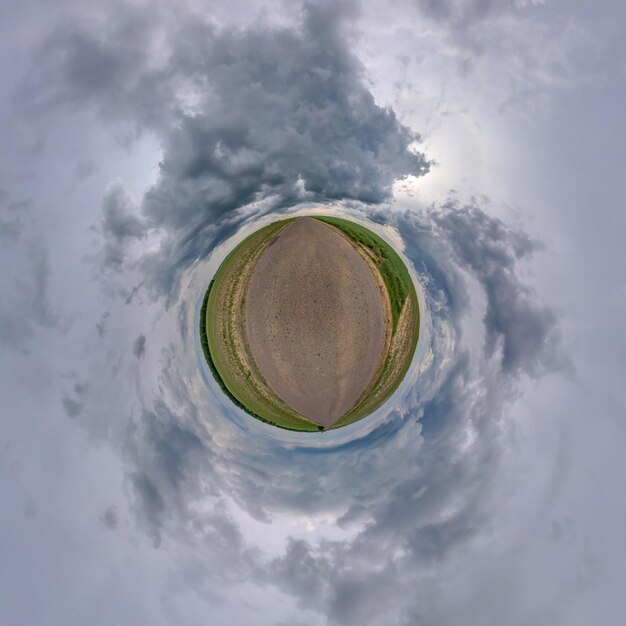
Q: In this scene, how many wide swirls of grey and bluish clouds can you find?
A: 1